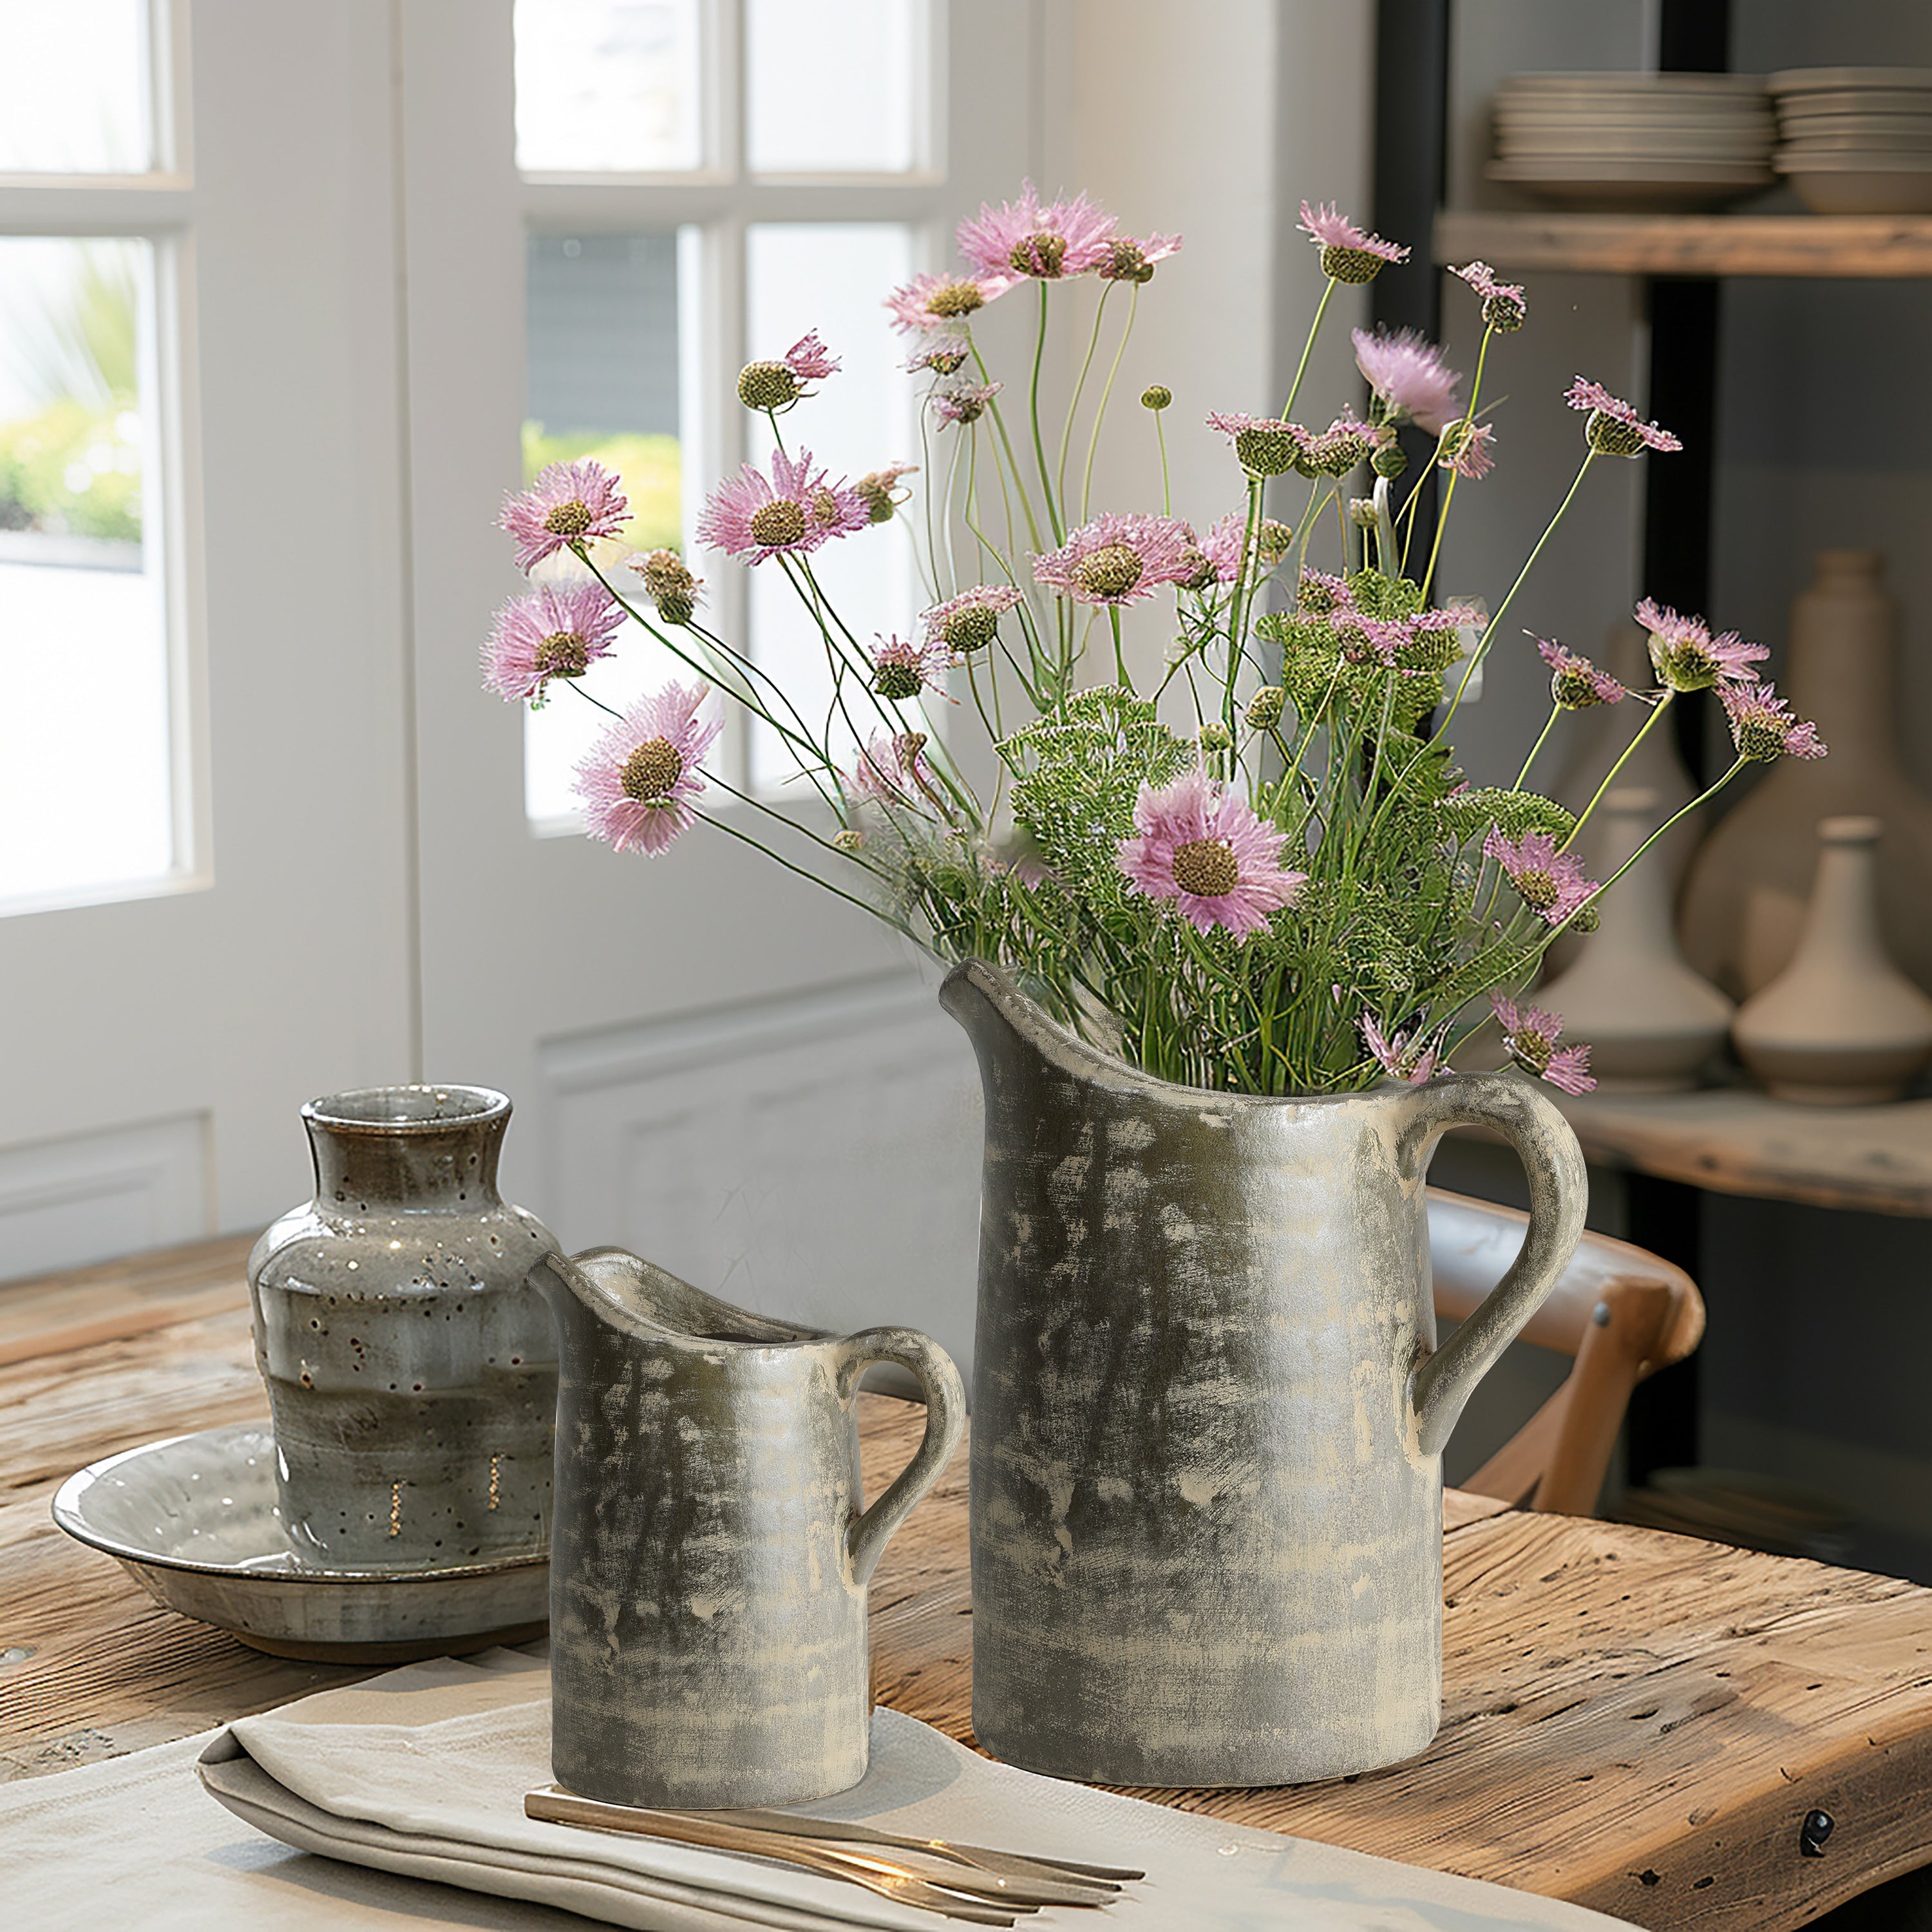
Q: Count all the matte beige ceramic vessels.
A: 4